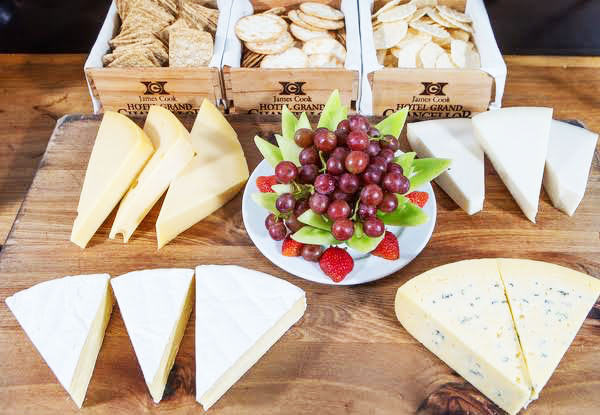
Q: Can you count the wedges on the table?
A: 11